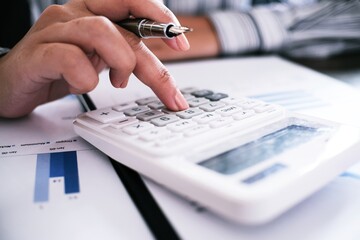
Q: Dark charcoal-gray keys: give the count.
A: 2